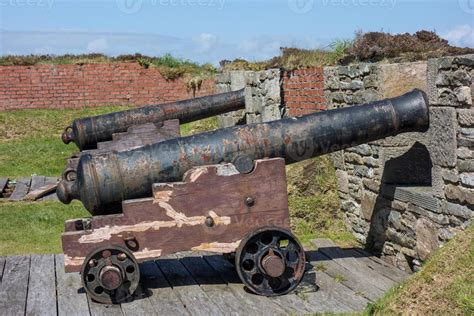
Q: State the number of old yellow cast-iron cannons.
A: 0